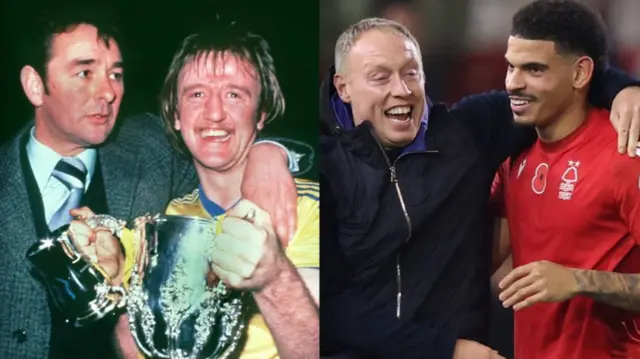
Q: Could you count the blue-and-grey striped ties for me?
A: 1